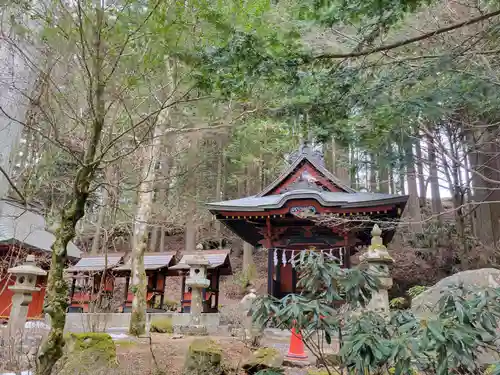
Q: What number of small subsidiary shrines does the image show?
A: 3